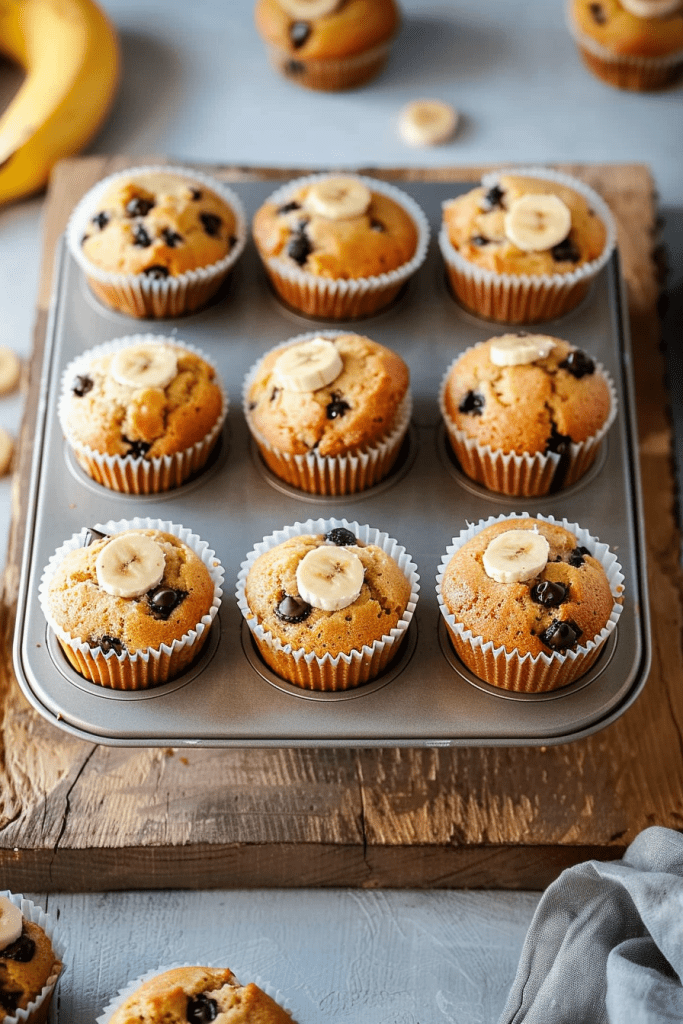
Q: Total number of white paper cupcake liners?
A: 13